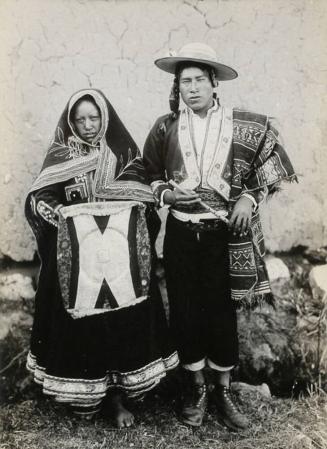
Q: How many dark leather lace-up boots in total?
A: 2